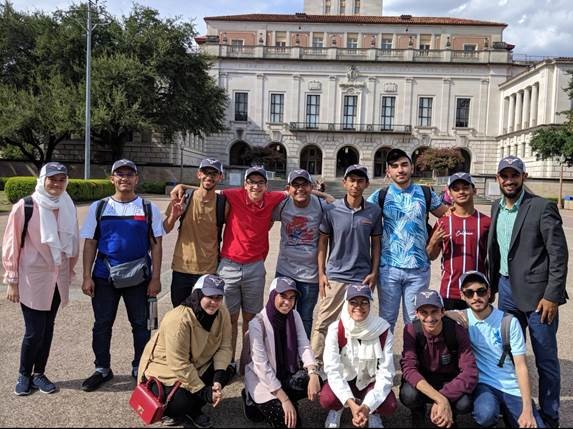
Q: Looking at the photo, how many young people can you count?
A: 14